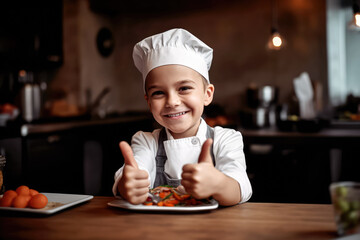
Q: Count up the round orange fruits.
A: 6